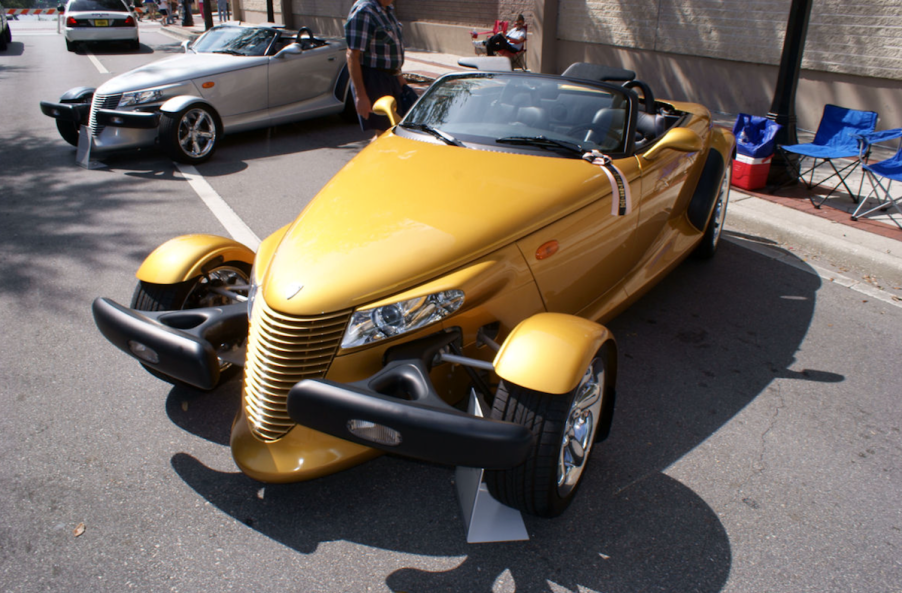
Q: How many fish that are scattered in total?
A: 0